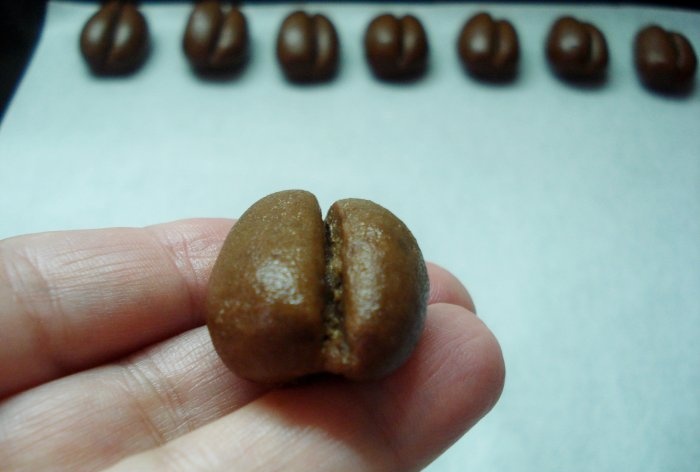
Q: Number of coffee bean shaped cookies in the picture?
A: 8